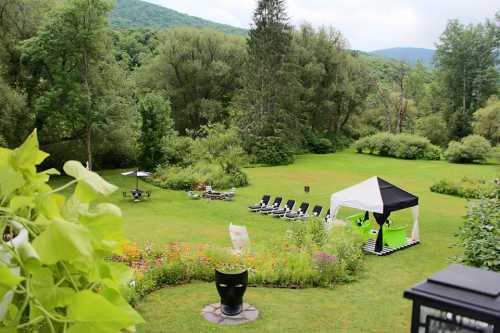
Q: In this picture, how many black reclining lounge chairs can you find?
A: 6